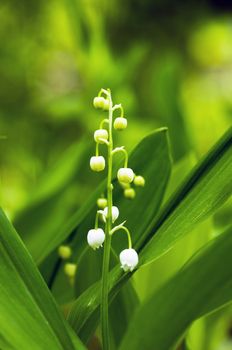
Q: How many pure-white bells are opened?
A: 3